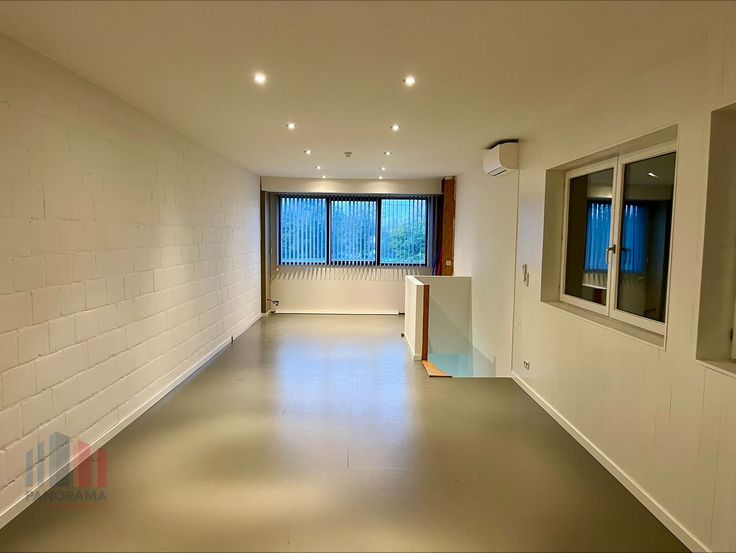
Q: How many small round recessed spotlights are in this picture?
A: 10